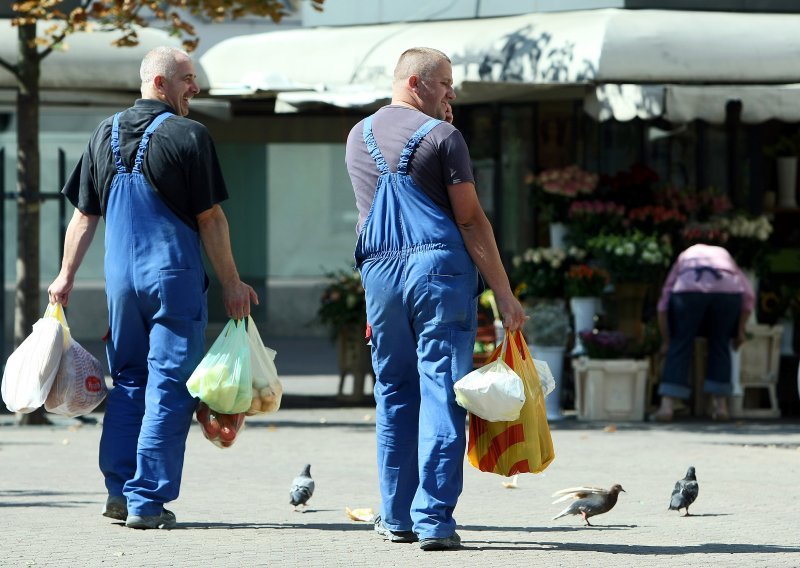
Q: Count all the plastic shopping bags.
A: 8